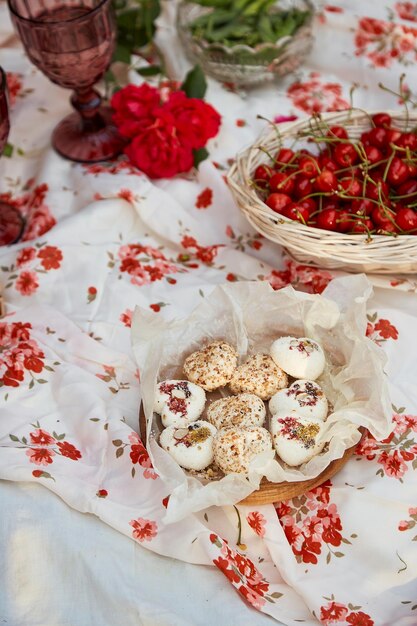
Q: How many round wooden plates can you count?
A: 1